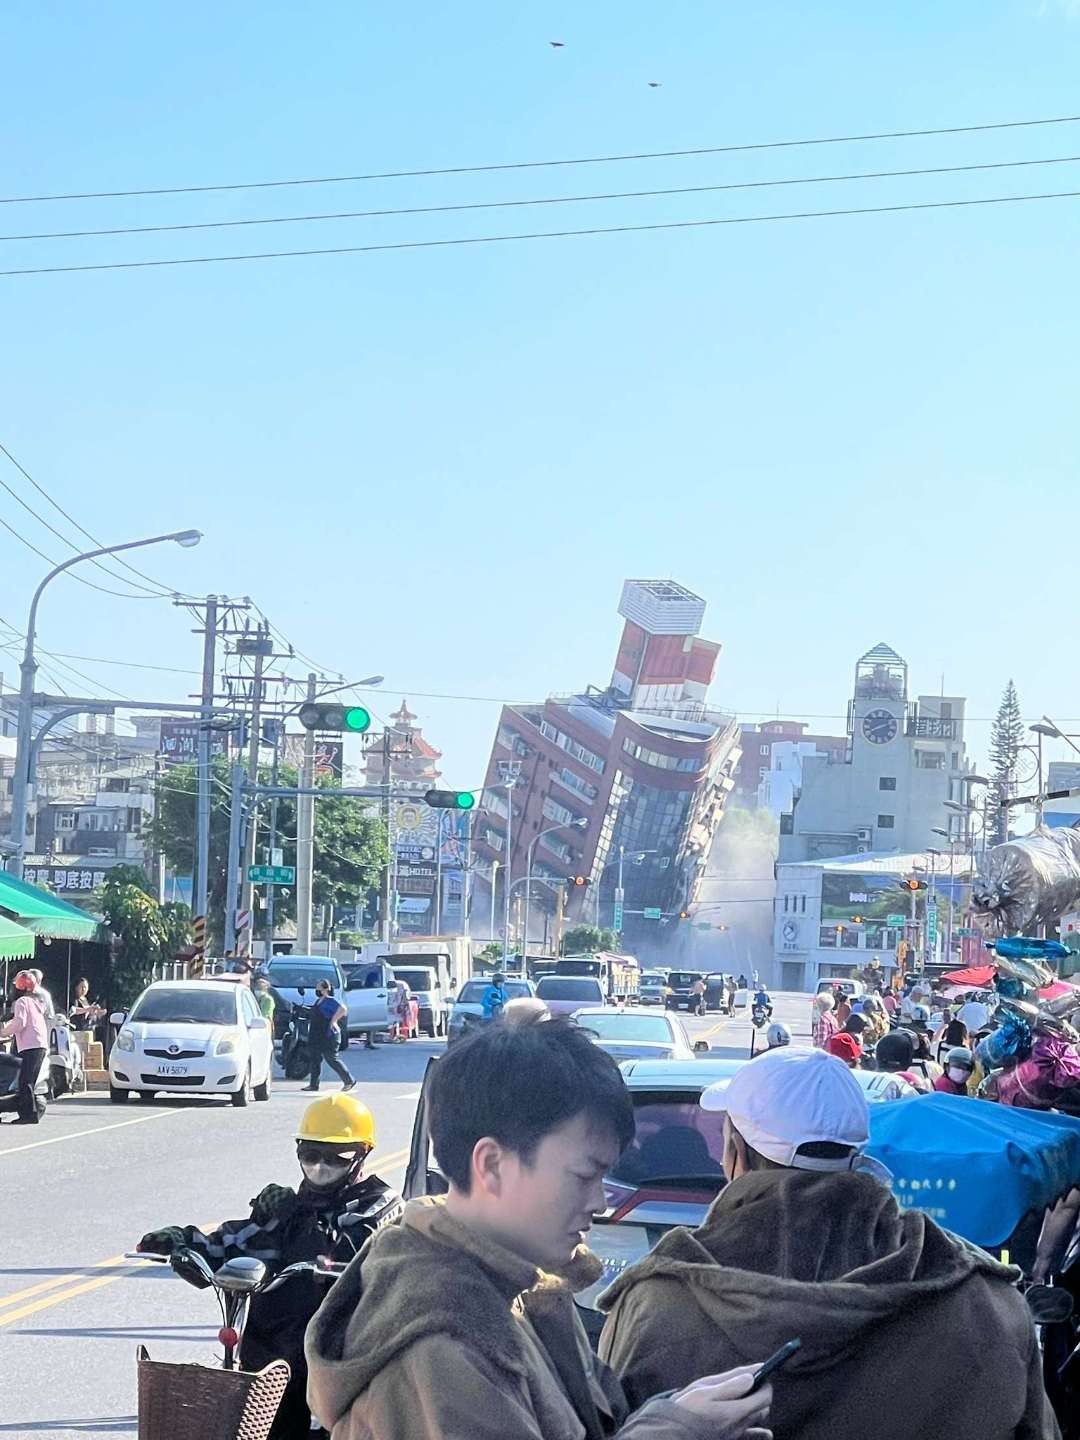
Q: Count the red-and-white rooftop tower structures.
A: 1